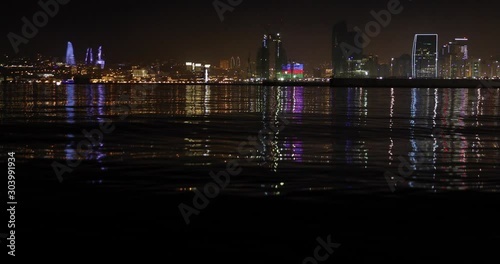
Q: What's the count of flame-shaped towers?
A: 3